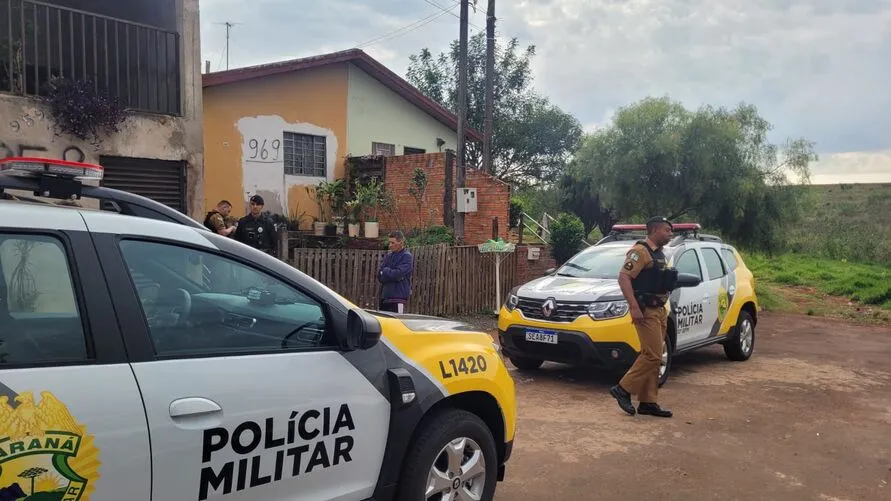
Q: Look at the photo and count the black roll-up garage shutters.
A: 1